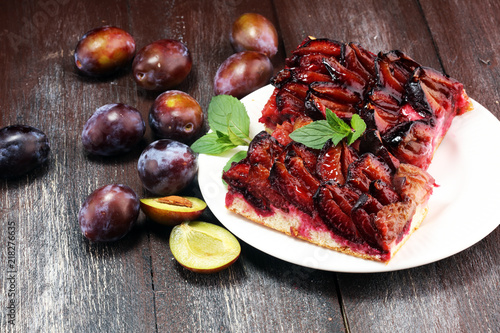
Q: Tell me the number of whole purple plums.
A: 9